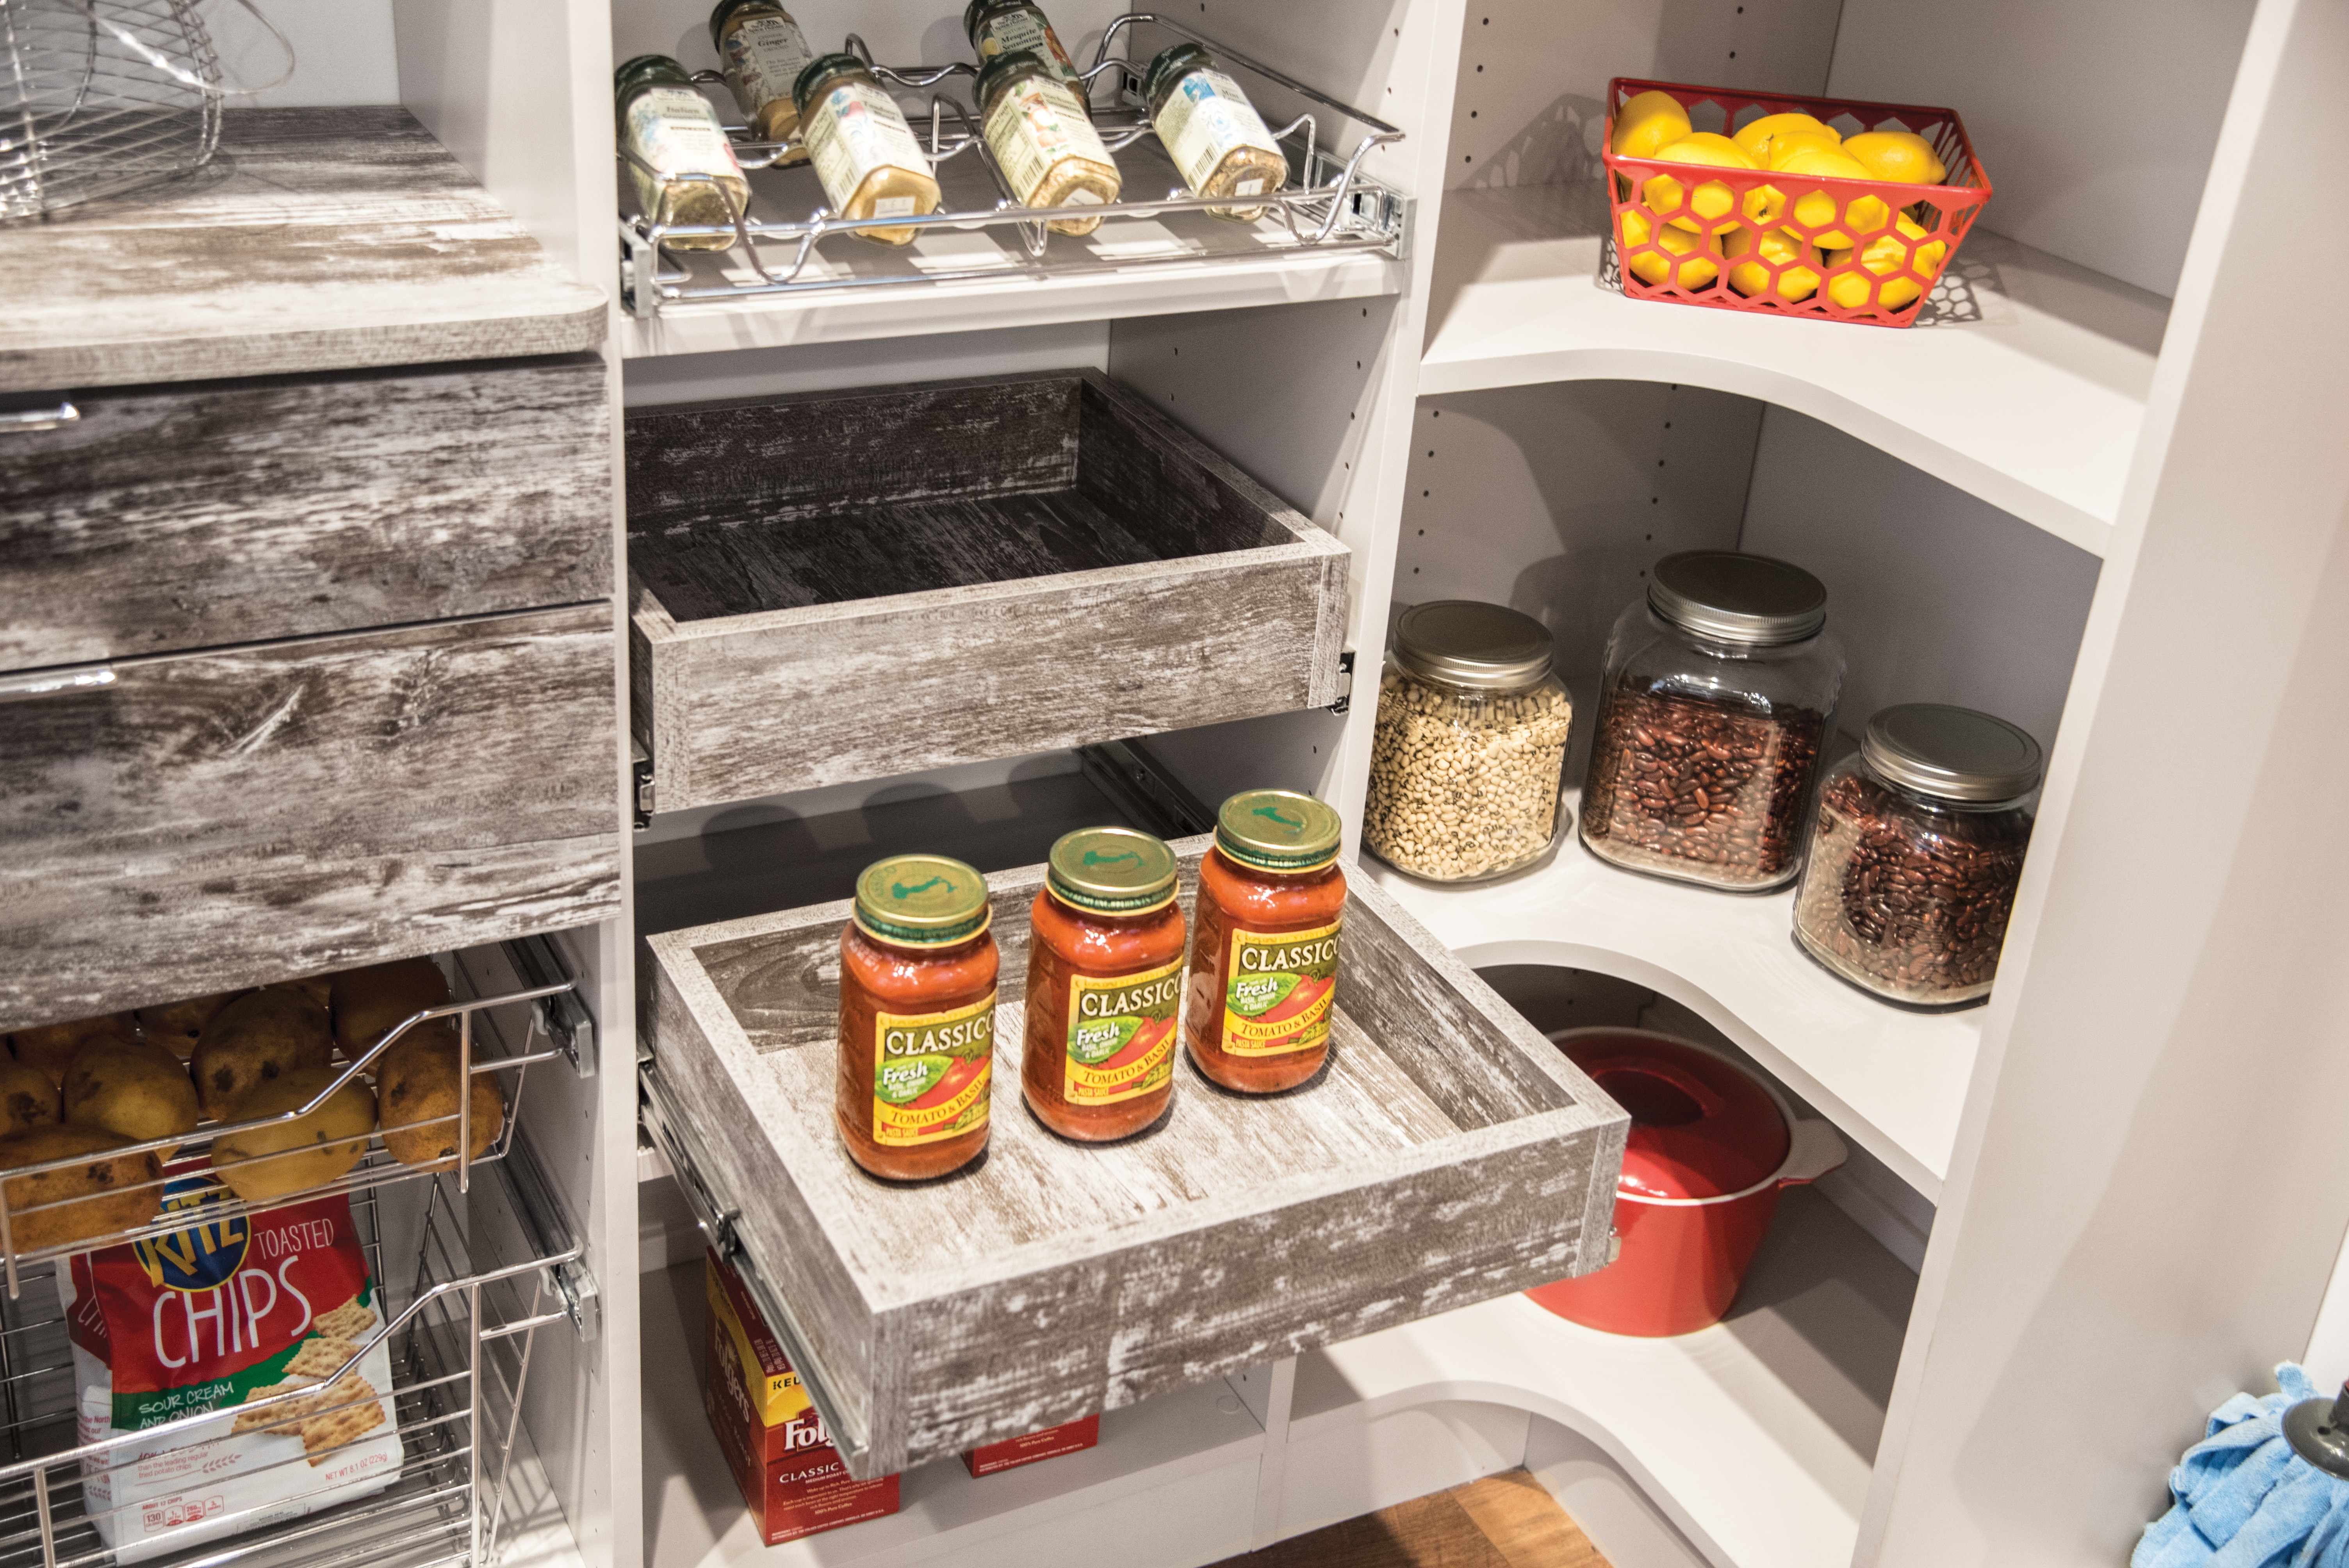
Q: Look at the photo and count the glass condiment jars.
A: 6